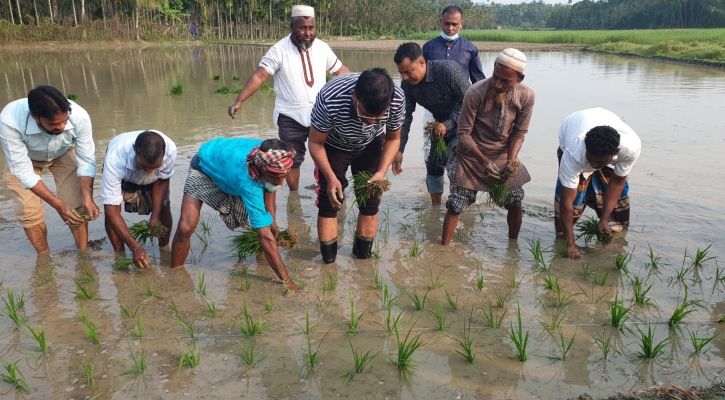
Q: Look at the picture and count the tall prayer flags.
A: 0